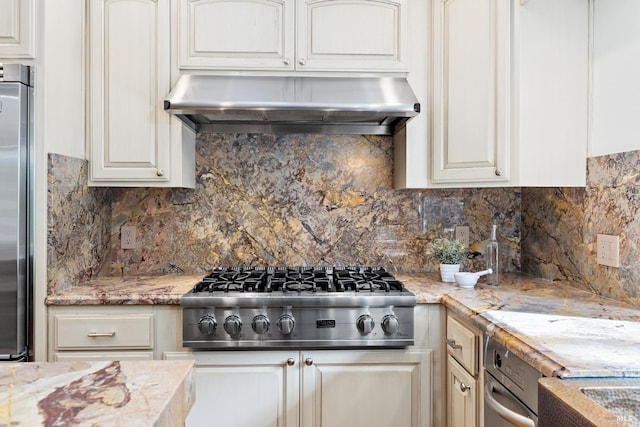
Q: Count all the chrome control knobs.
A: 6